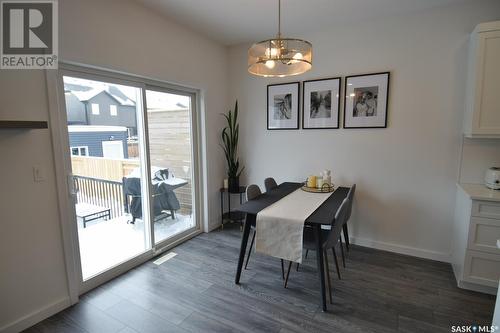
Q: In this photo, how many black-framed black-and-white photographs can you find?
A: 3